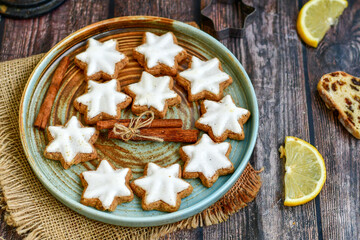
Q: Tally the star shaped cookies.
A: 10